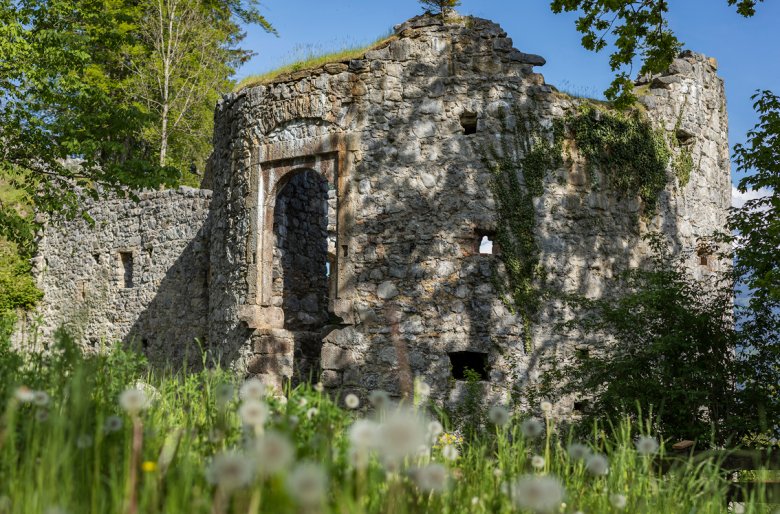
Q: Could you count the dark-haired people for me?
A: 0